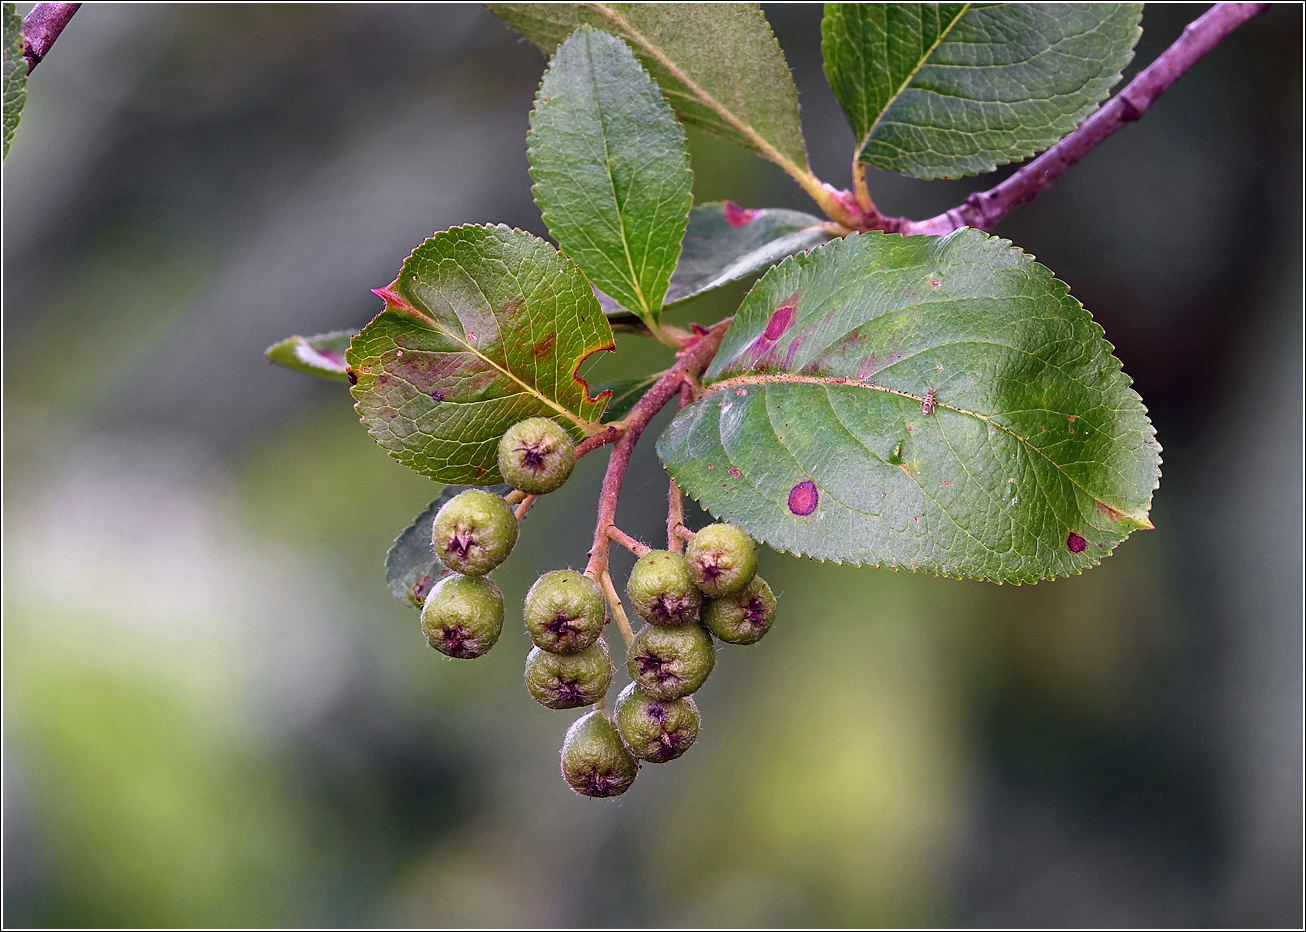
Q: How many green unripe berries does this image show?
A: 11